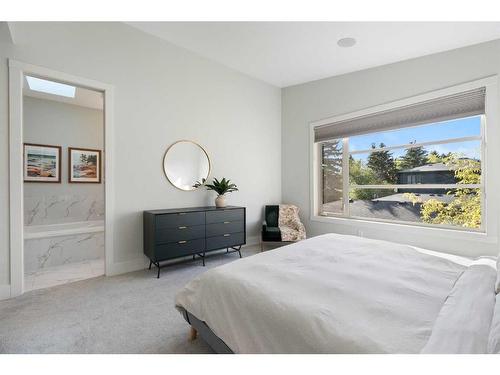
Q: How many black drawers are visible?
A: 6